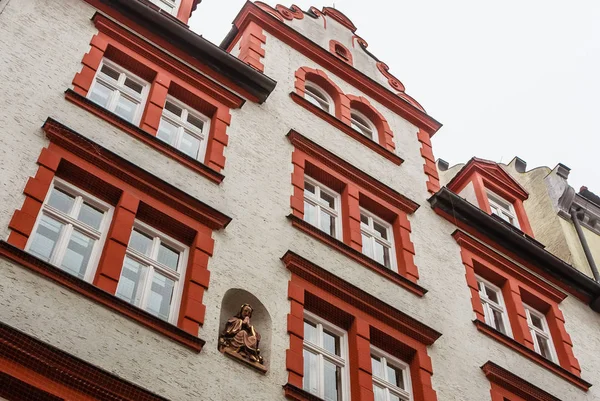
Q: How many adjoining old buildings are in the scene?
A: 2